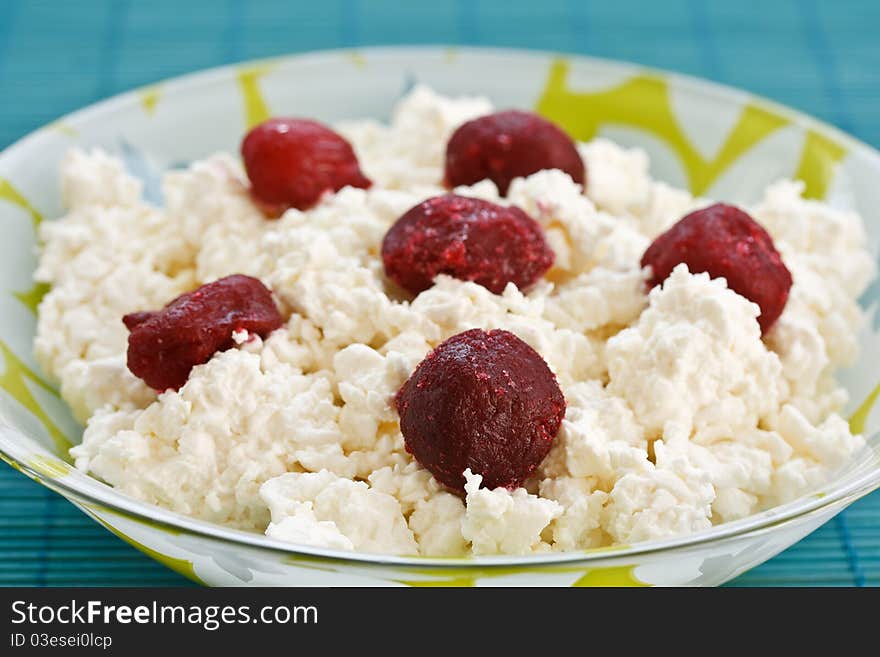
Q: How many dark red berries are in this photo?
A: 6